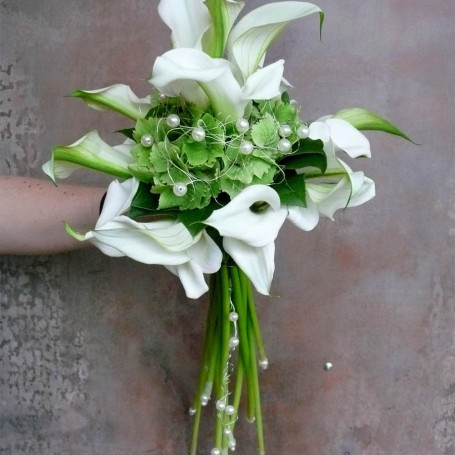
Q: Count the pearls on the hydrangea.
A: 9